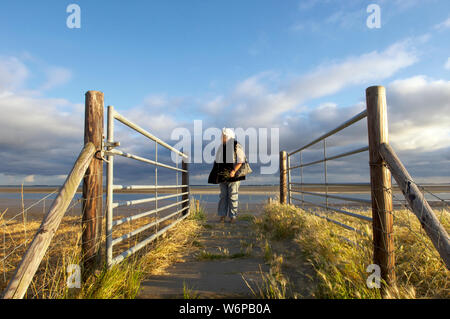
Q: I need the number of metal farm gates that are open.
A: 2